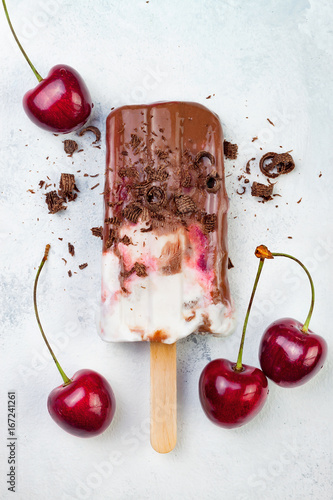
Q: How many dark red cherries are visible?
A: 4